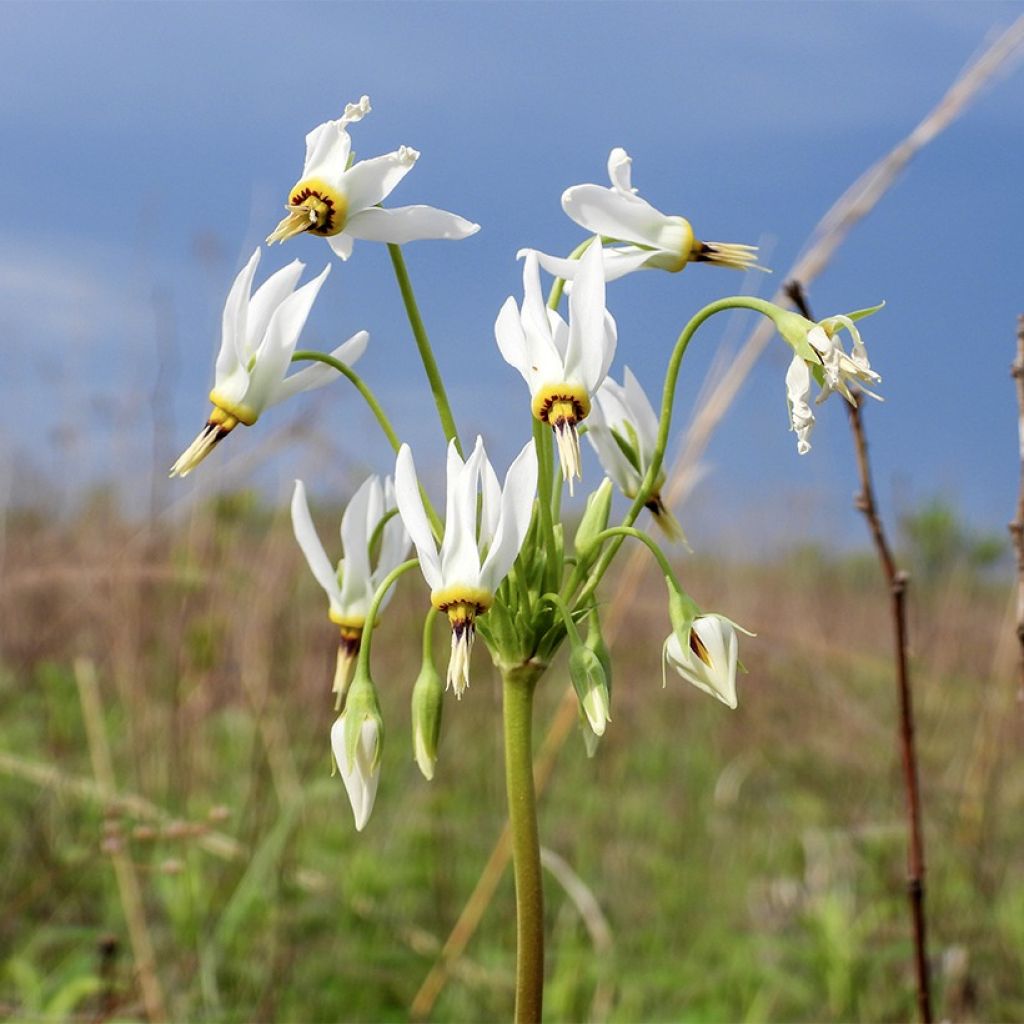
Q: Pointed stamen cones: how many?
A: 7